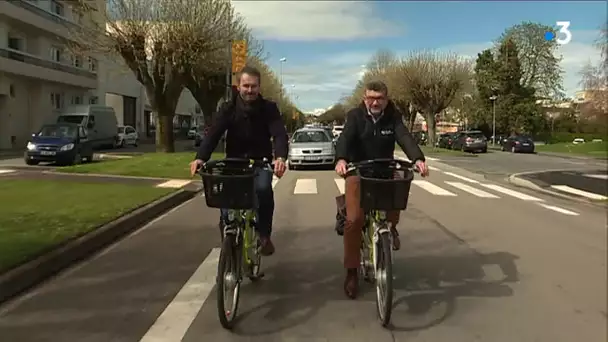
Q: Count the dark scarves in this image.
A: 1